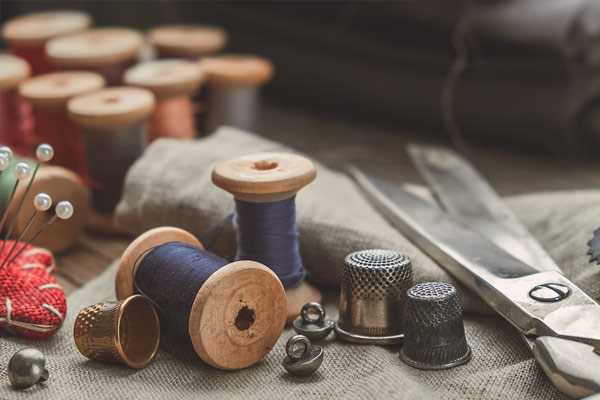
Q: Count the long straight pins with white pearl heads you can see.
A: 6